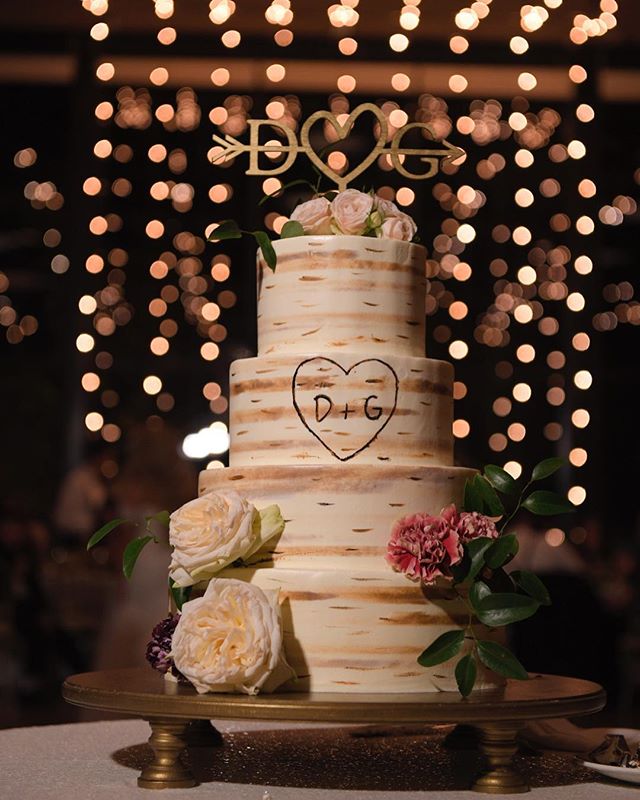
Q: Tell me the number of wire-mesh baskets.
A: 0